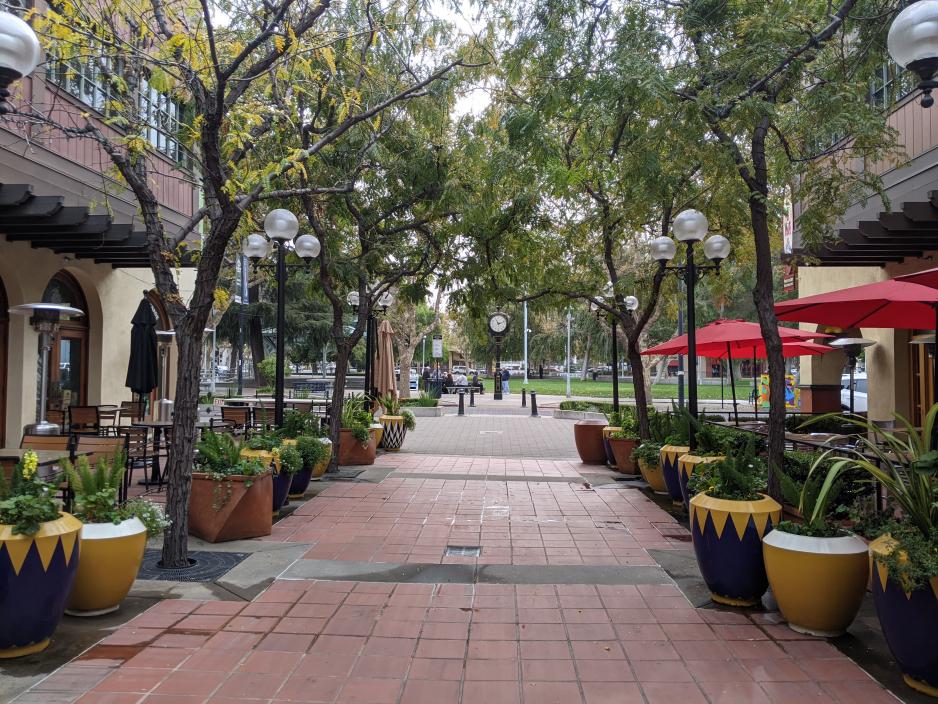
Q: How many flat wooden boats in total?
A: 0